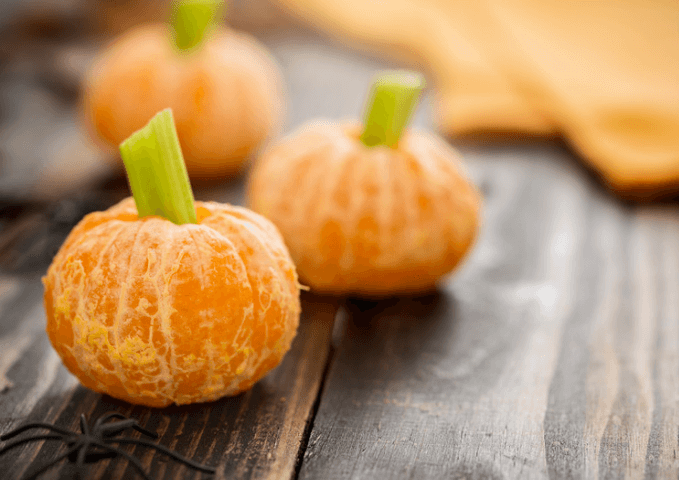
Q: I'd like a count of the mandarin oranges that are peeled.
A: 3